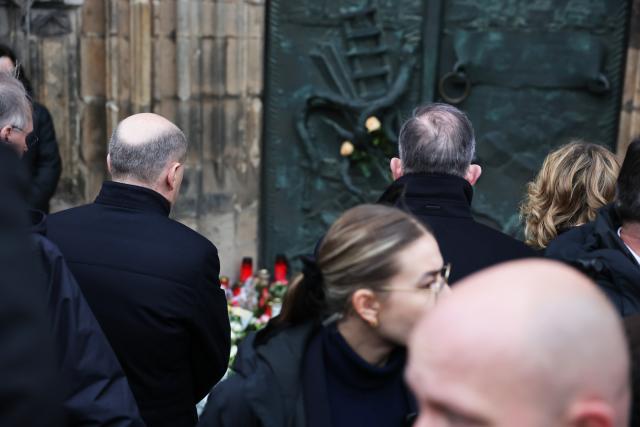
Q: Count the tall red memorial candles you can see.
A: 2